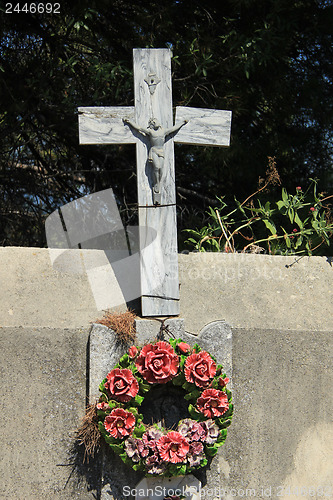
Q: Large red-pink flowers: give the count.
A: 6